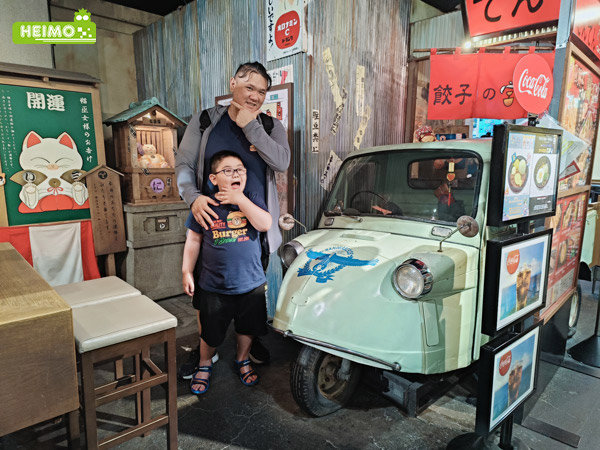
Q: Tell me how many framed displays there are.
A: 3